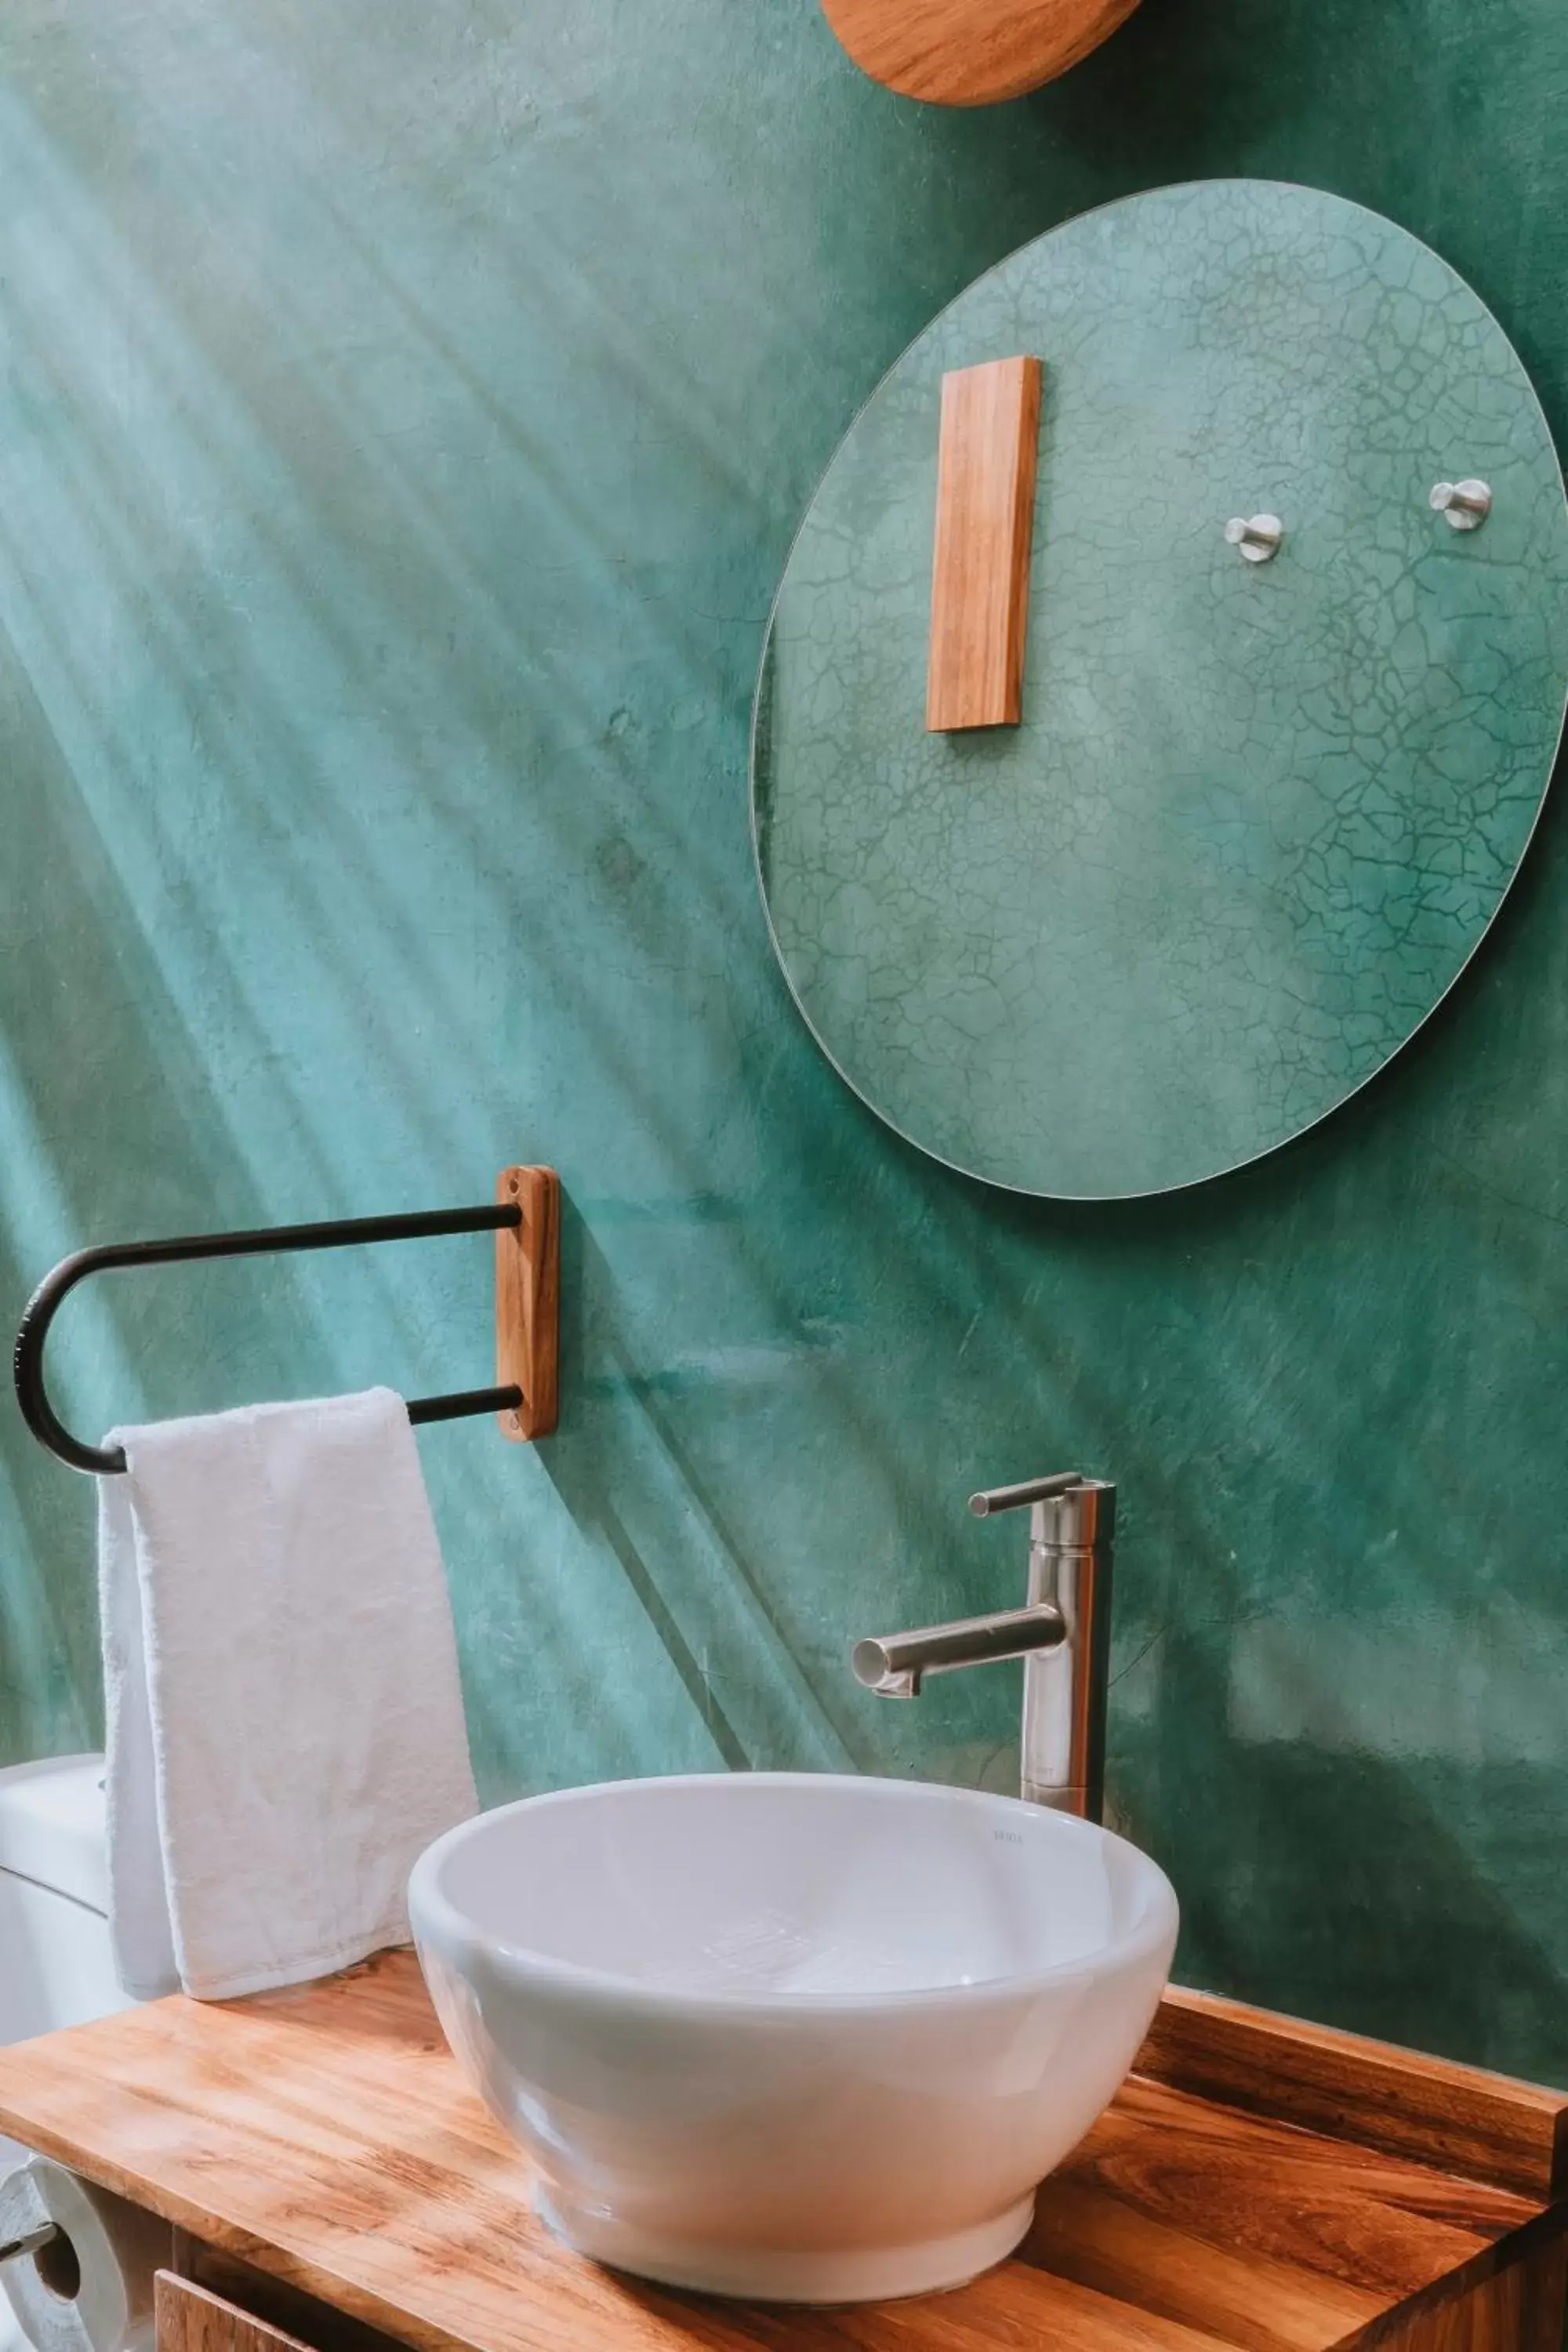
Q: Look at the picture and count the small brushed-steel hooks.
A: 2